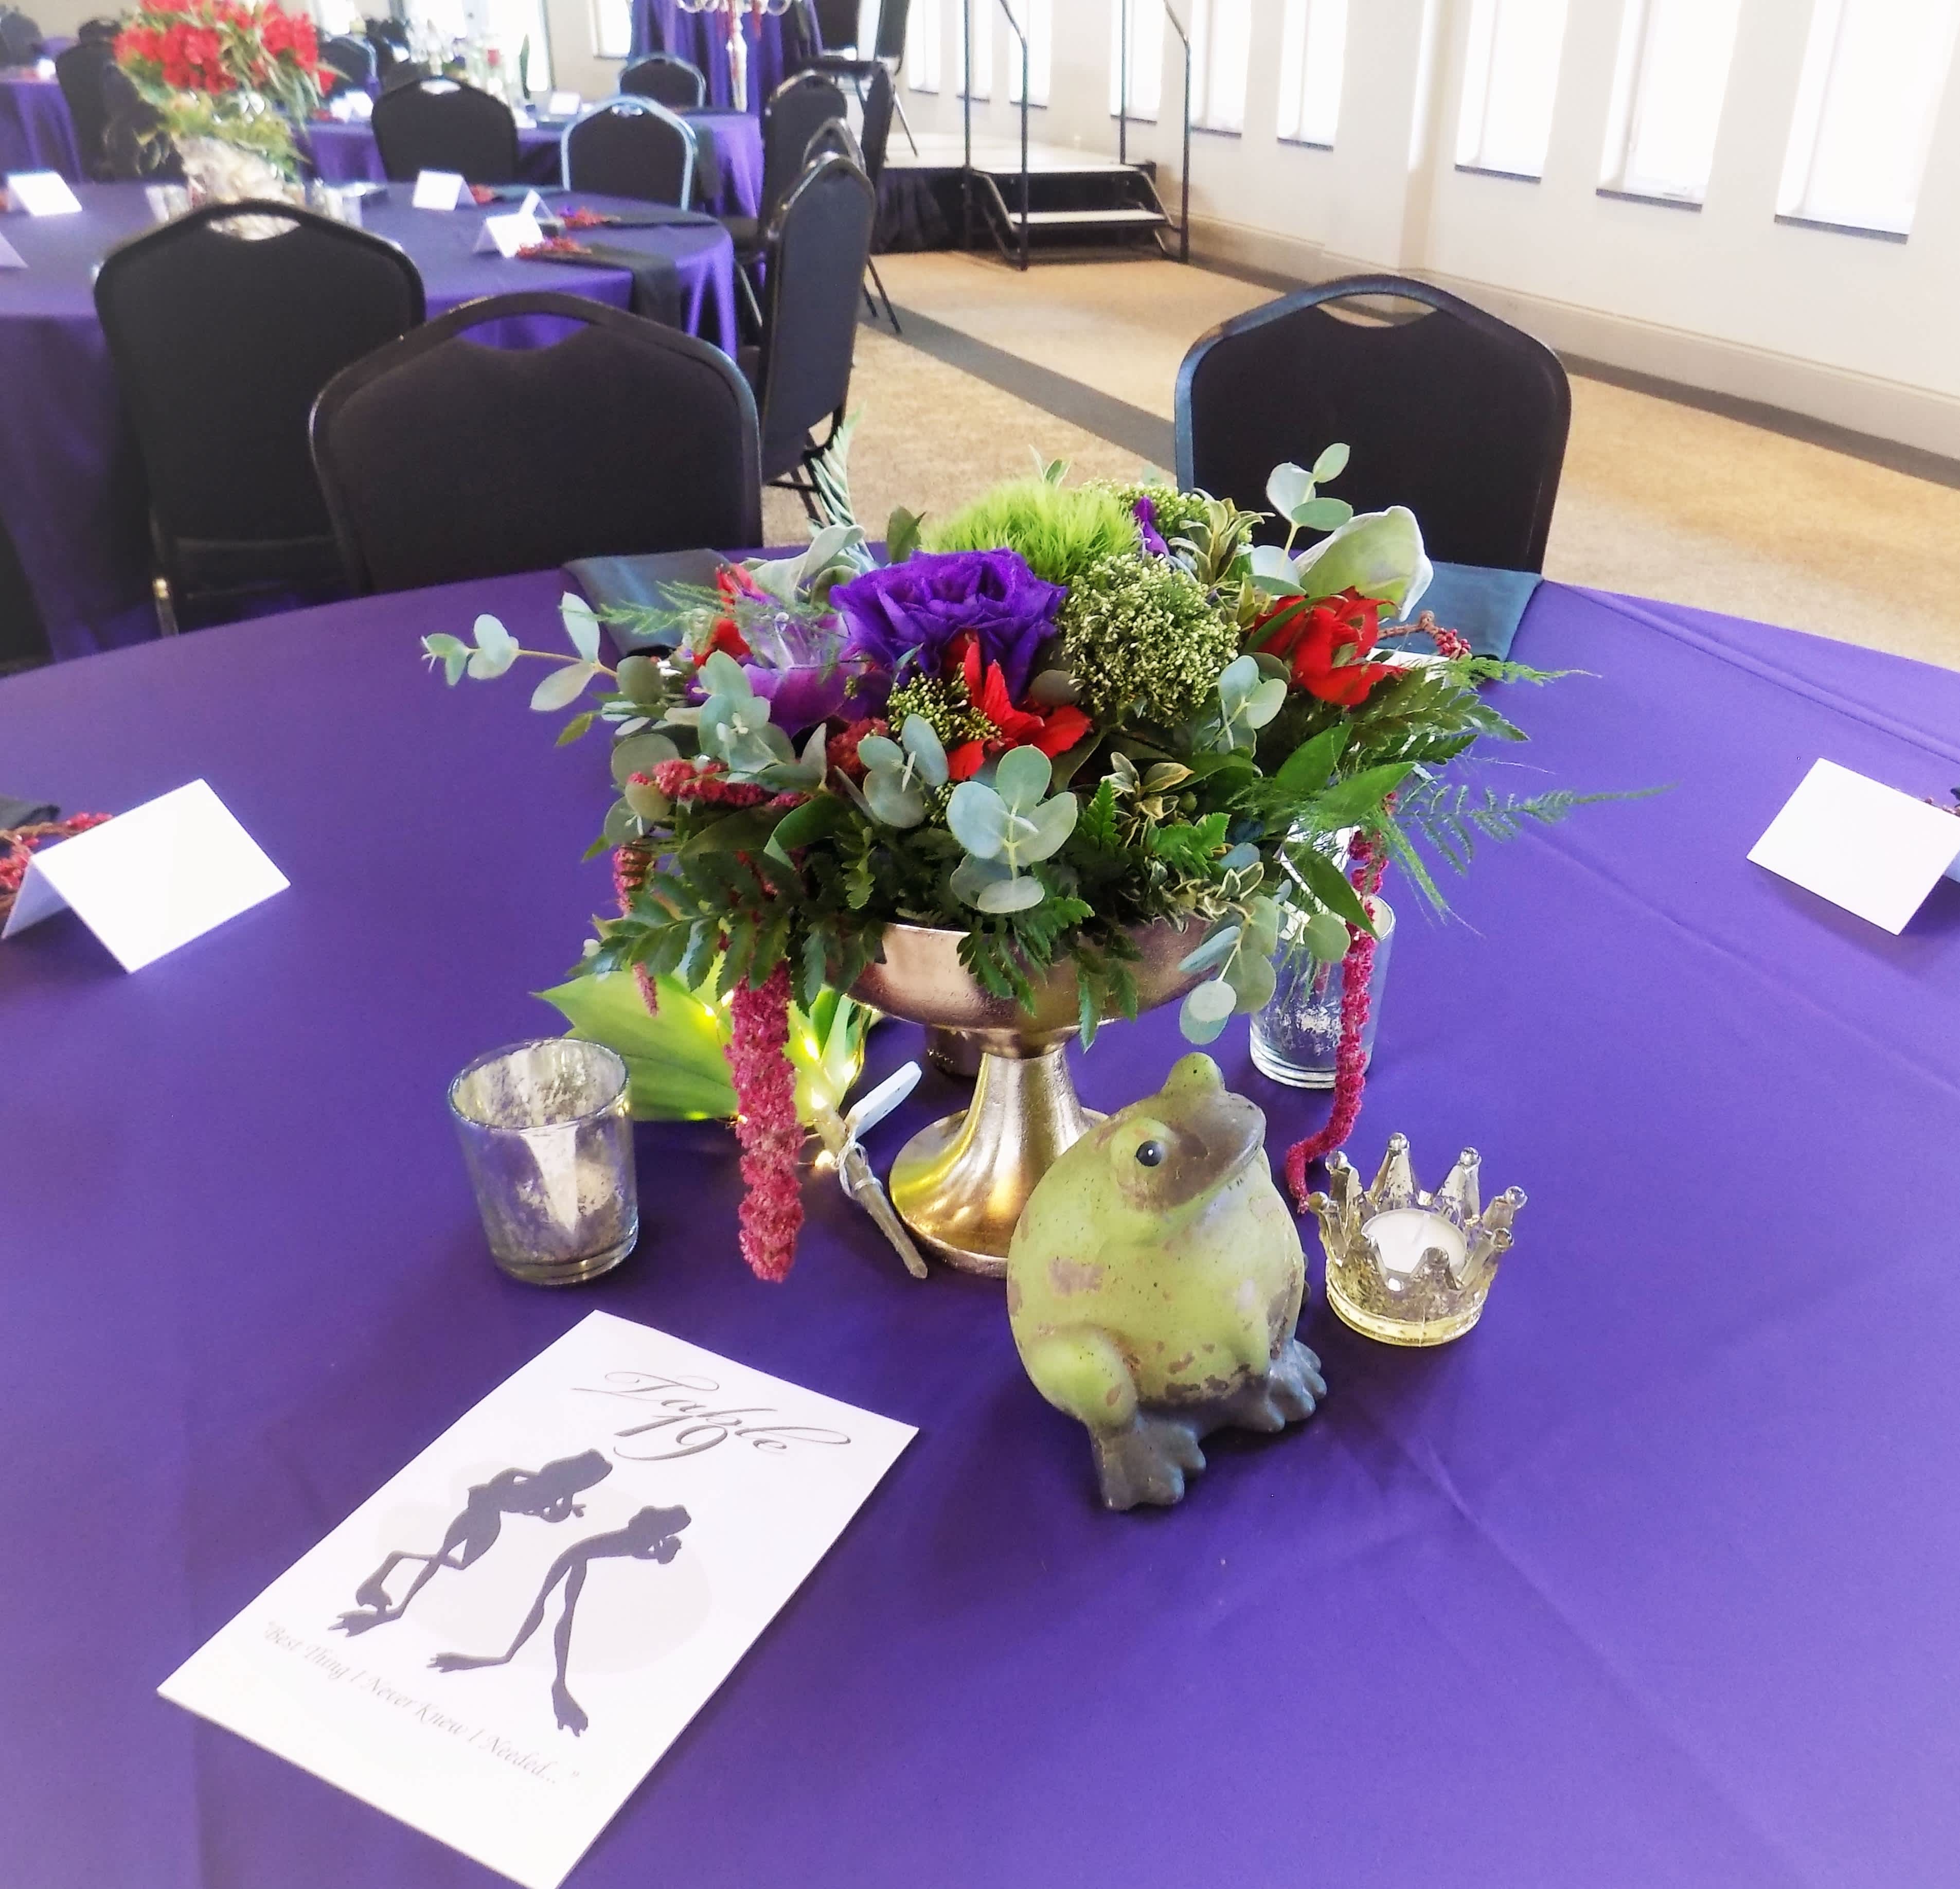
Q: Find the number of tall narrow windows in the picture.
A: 9